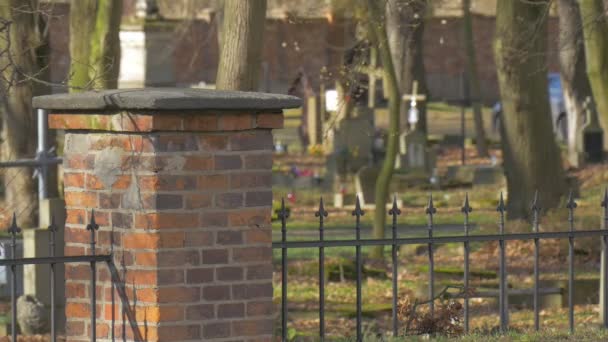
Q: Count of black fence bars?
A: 13